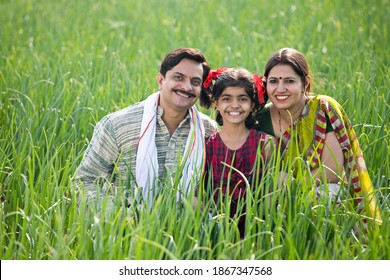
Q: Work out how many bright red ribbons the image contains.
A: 2